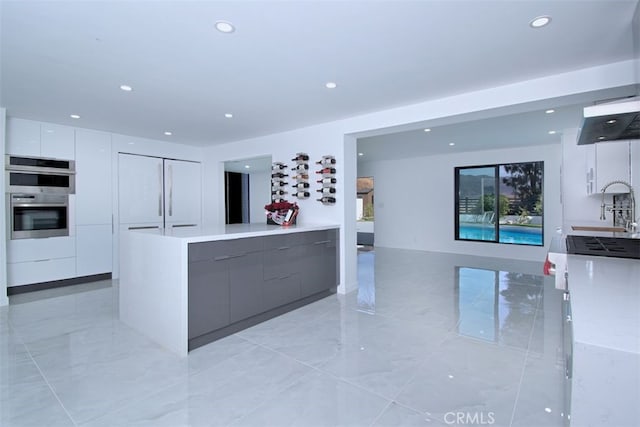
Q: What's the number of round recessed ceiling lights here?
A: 13